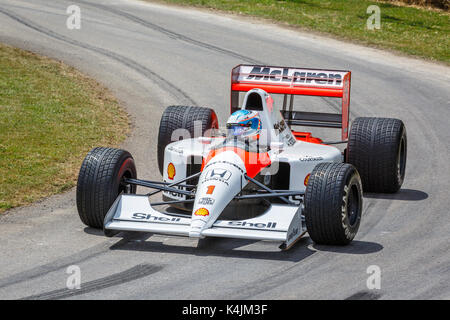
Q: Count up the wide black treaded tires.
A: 4